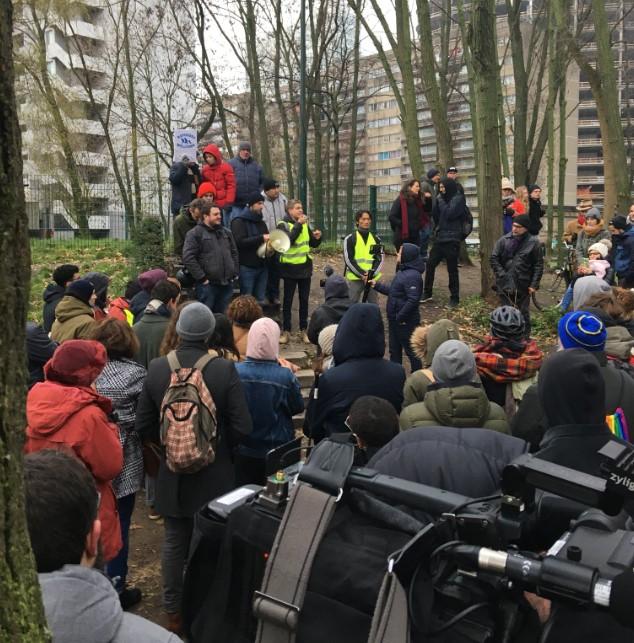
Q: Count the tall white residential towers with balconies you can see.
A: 1